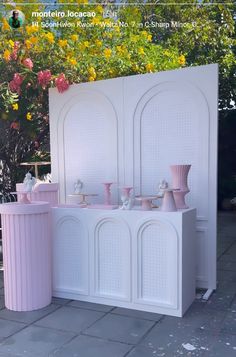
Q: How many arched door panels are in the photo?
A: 5